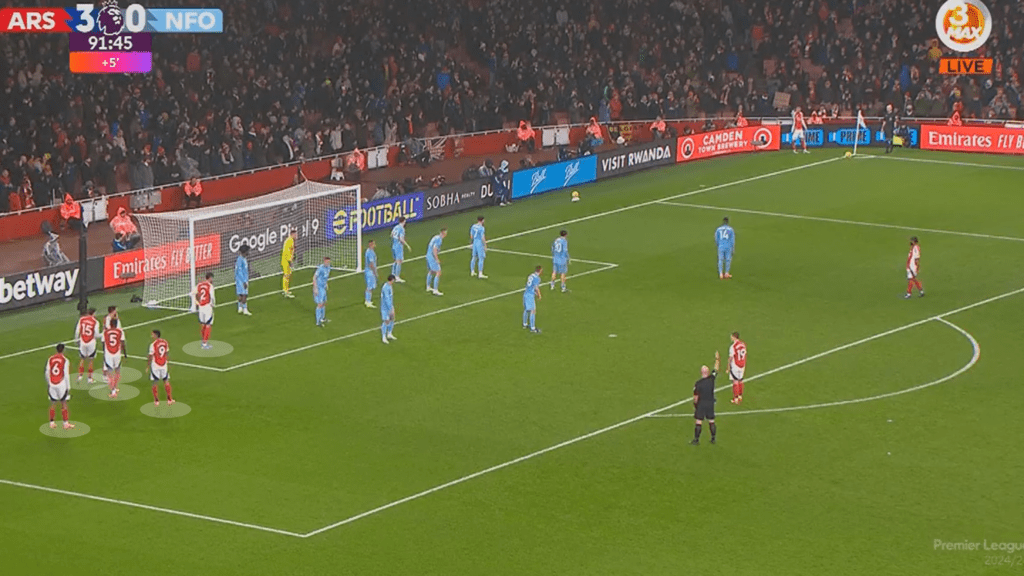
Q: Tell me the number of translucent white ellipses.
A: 6